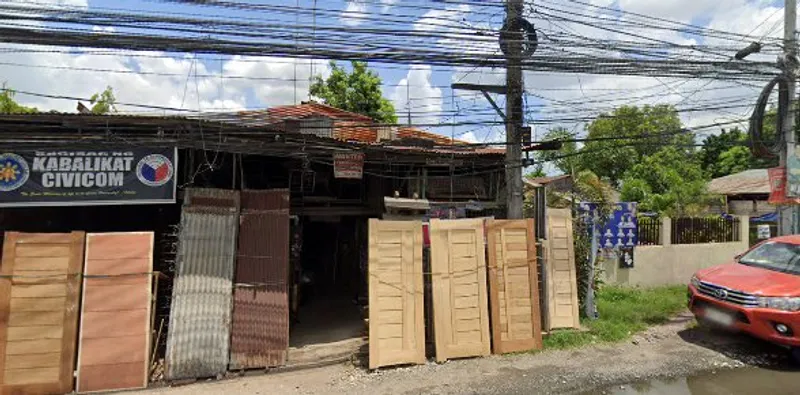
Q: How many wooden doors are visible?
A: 6